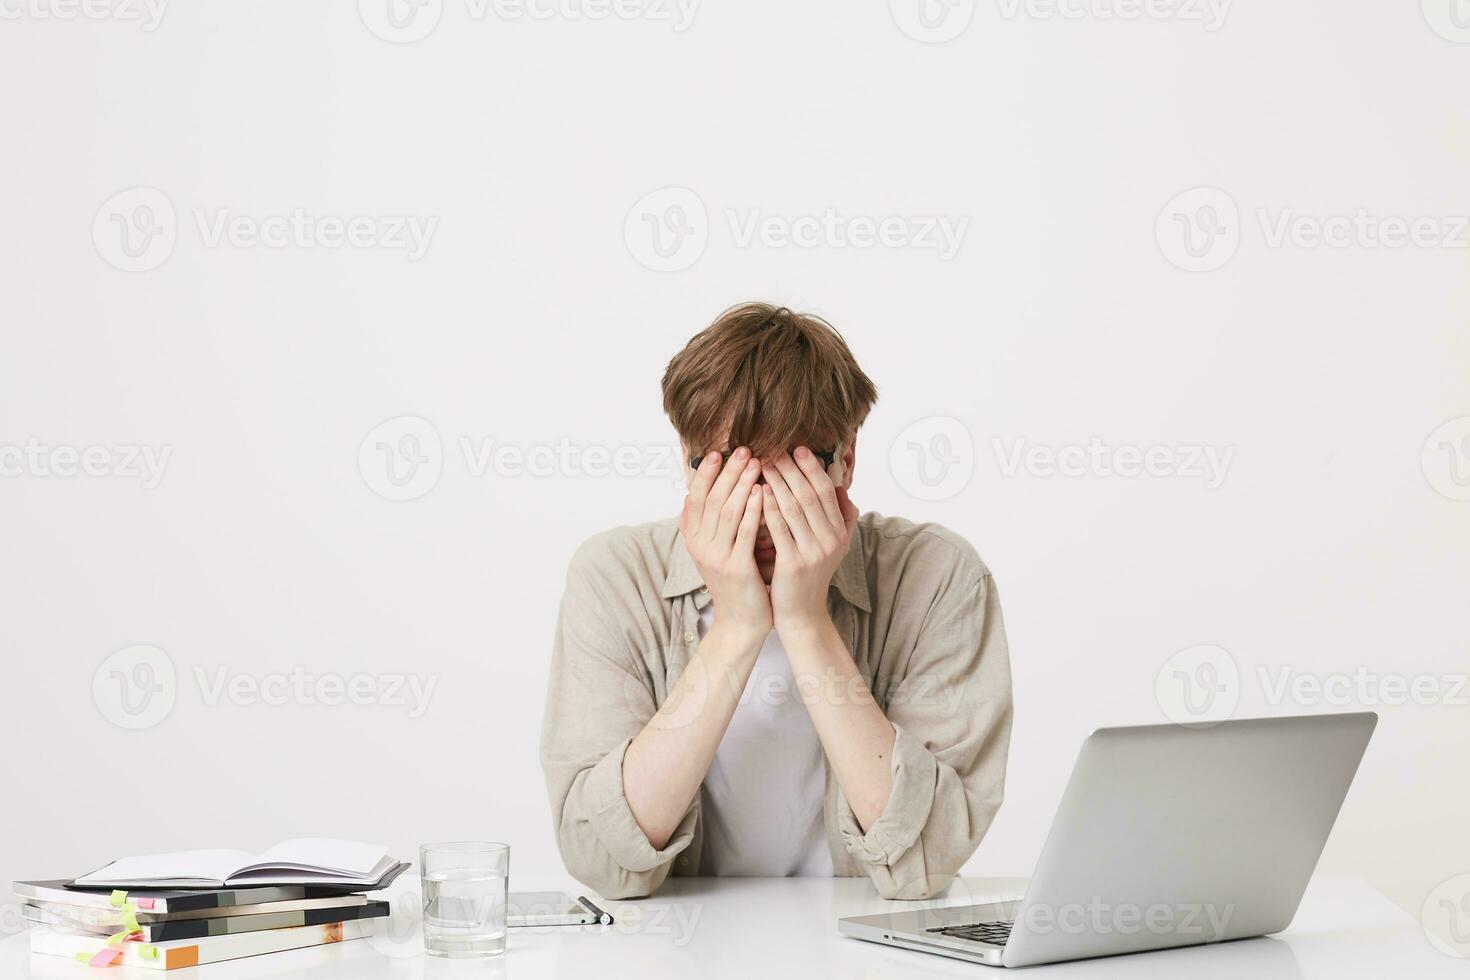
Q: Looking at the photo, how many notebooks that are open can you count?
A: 1